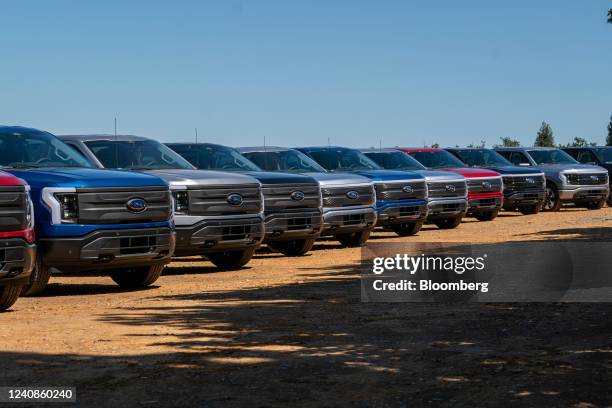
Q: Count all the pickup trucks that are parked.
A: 11